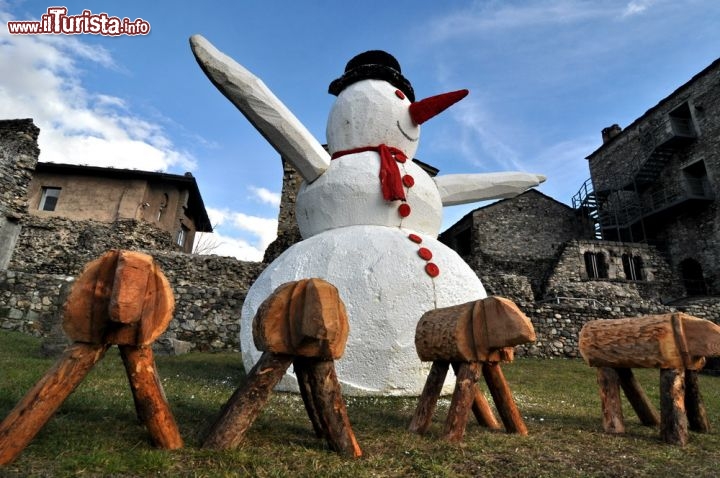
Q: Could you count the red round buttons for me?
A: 6